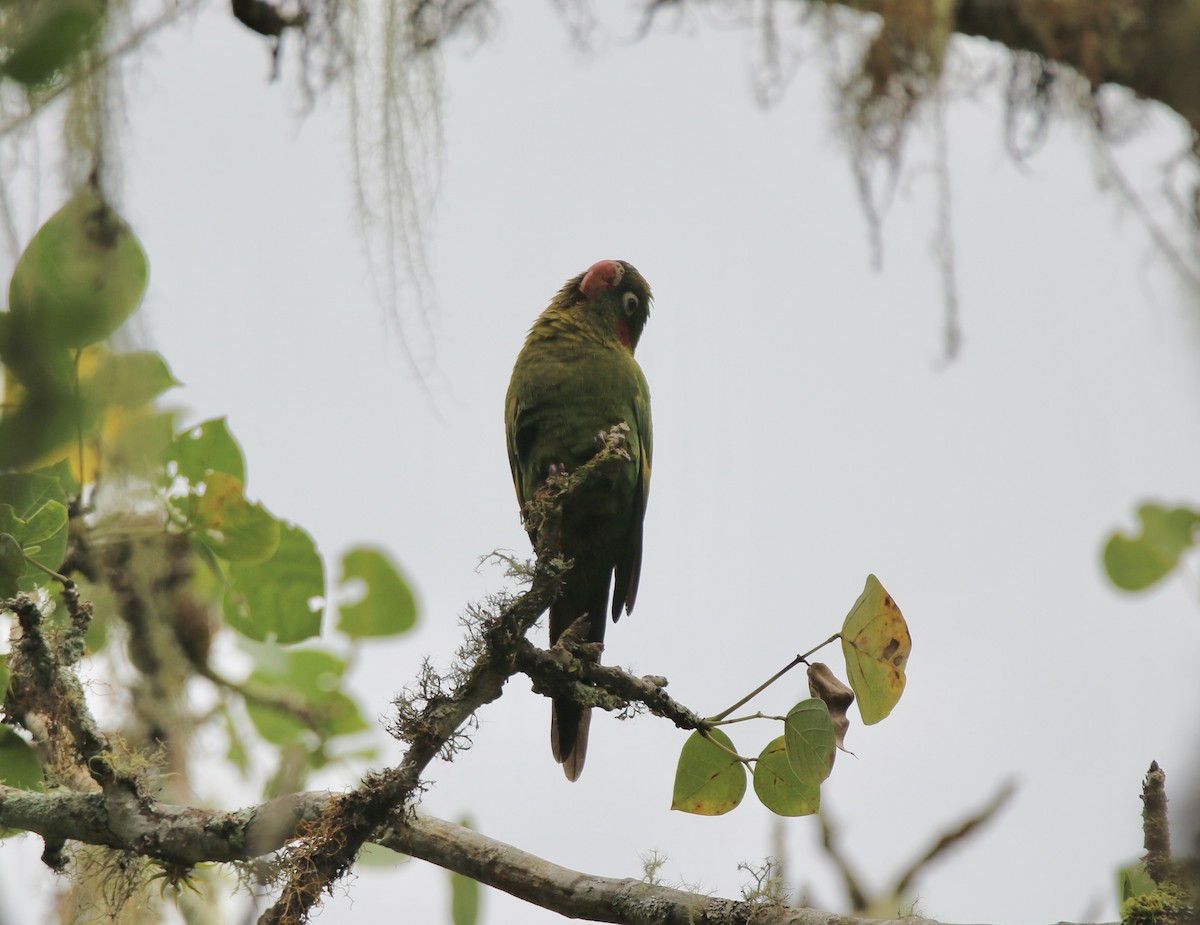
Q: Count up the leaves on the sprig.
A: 5